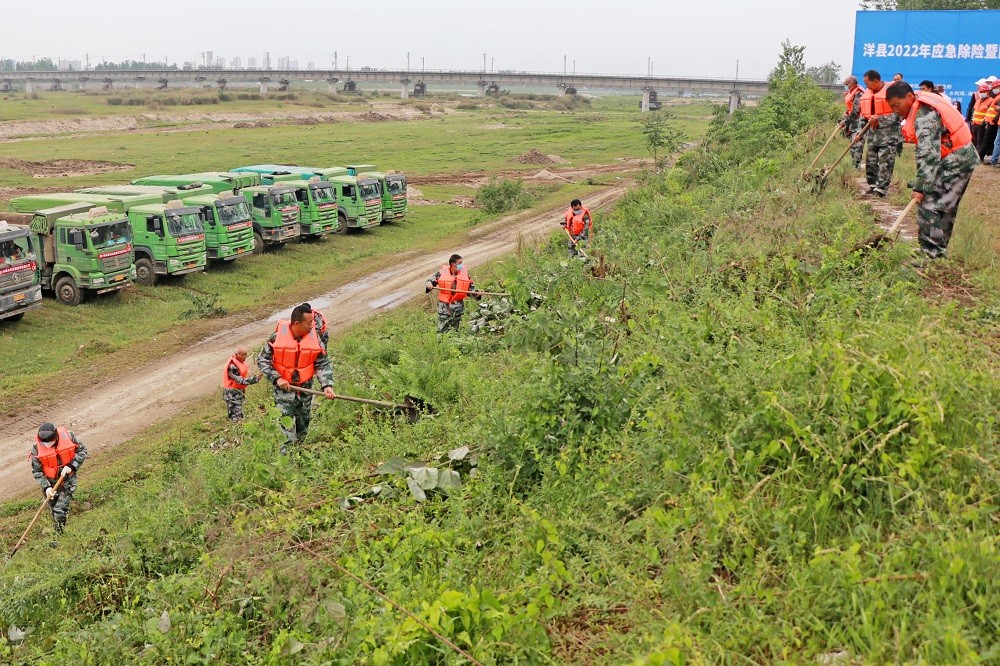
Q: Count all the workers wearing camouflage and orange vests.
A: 9